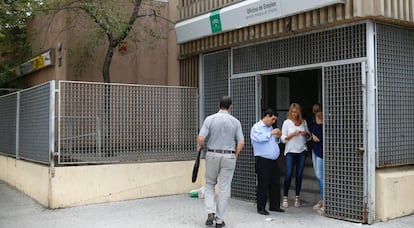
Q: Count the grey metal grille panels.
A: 8